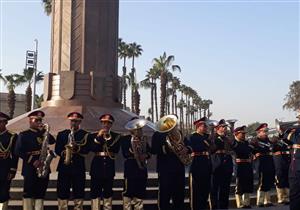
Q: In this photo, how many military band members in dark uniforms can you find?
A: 12